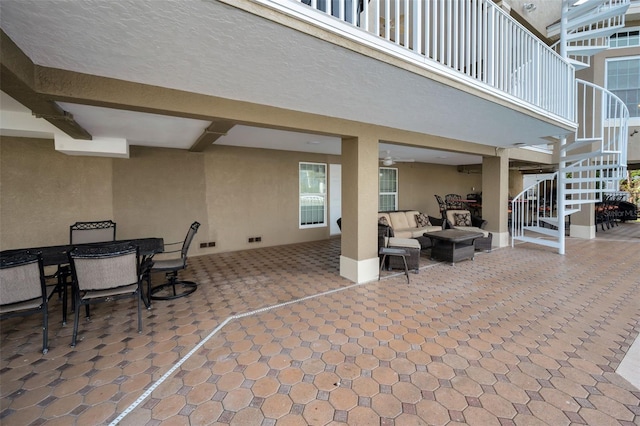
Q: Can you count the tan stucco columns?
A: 3